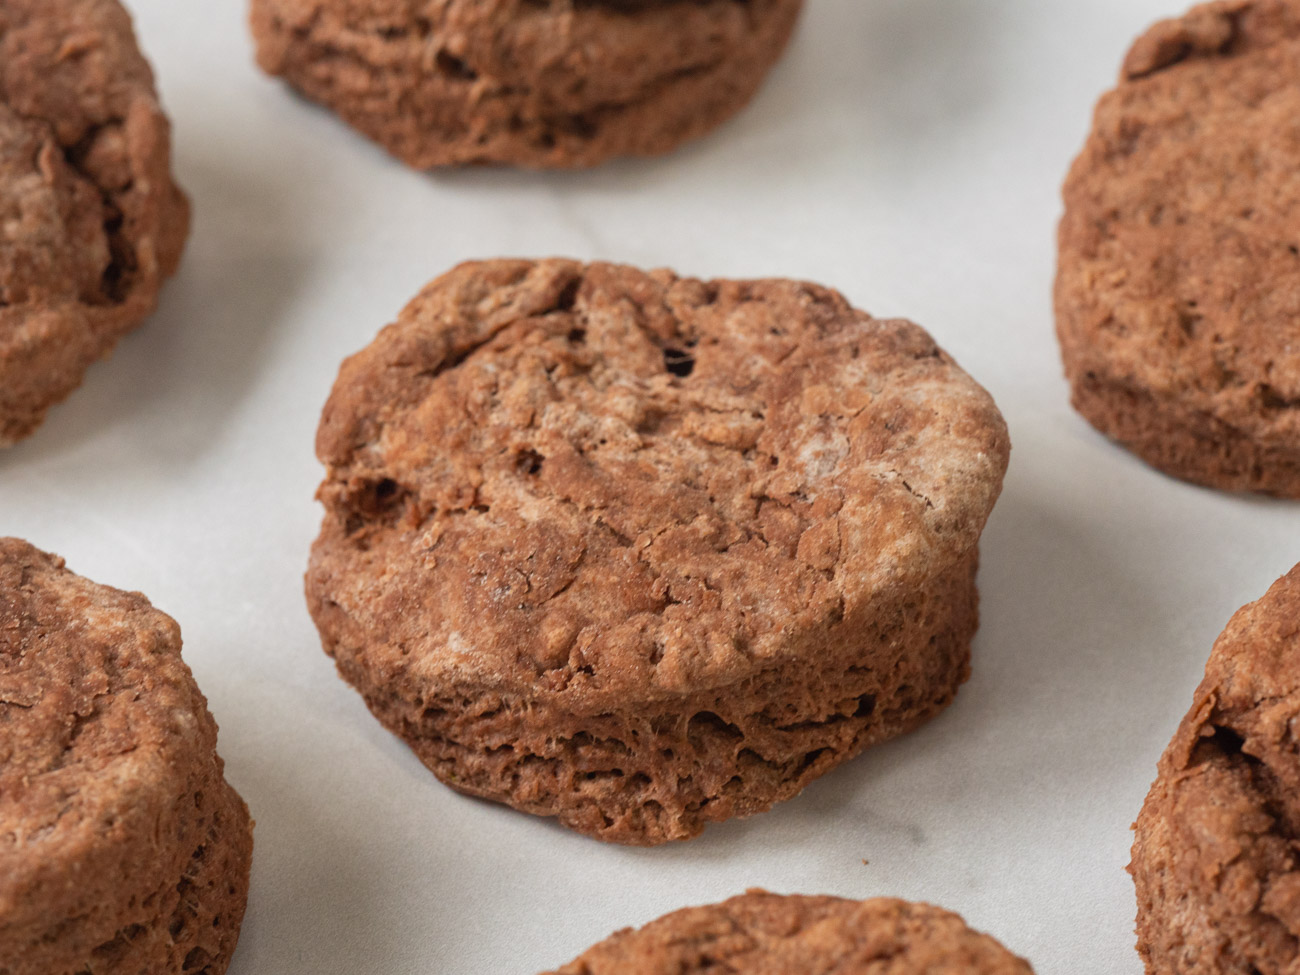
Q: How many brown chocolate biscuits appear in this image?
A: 7